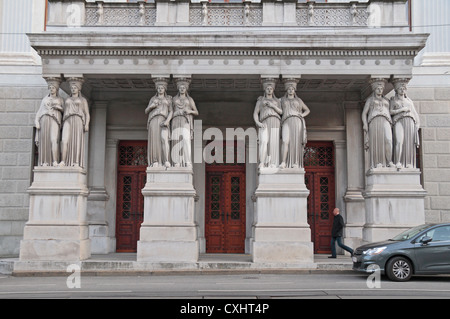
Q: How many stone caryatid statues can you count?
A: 8